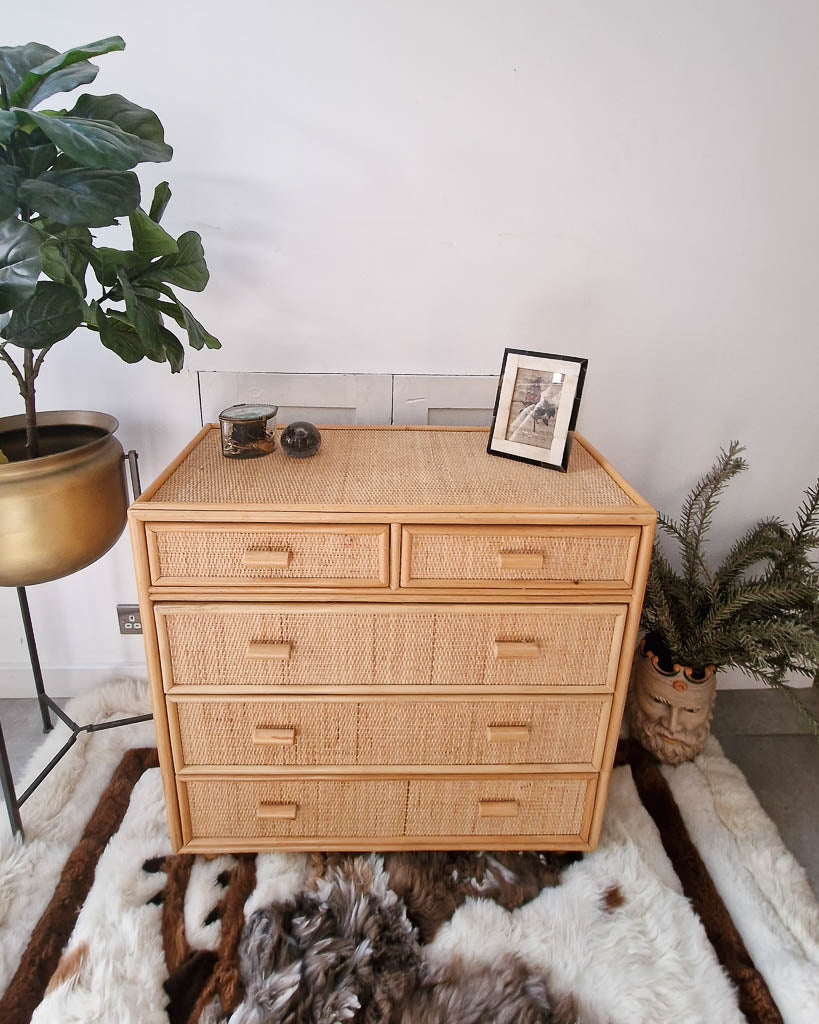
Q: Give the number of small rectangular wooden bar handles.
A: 8